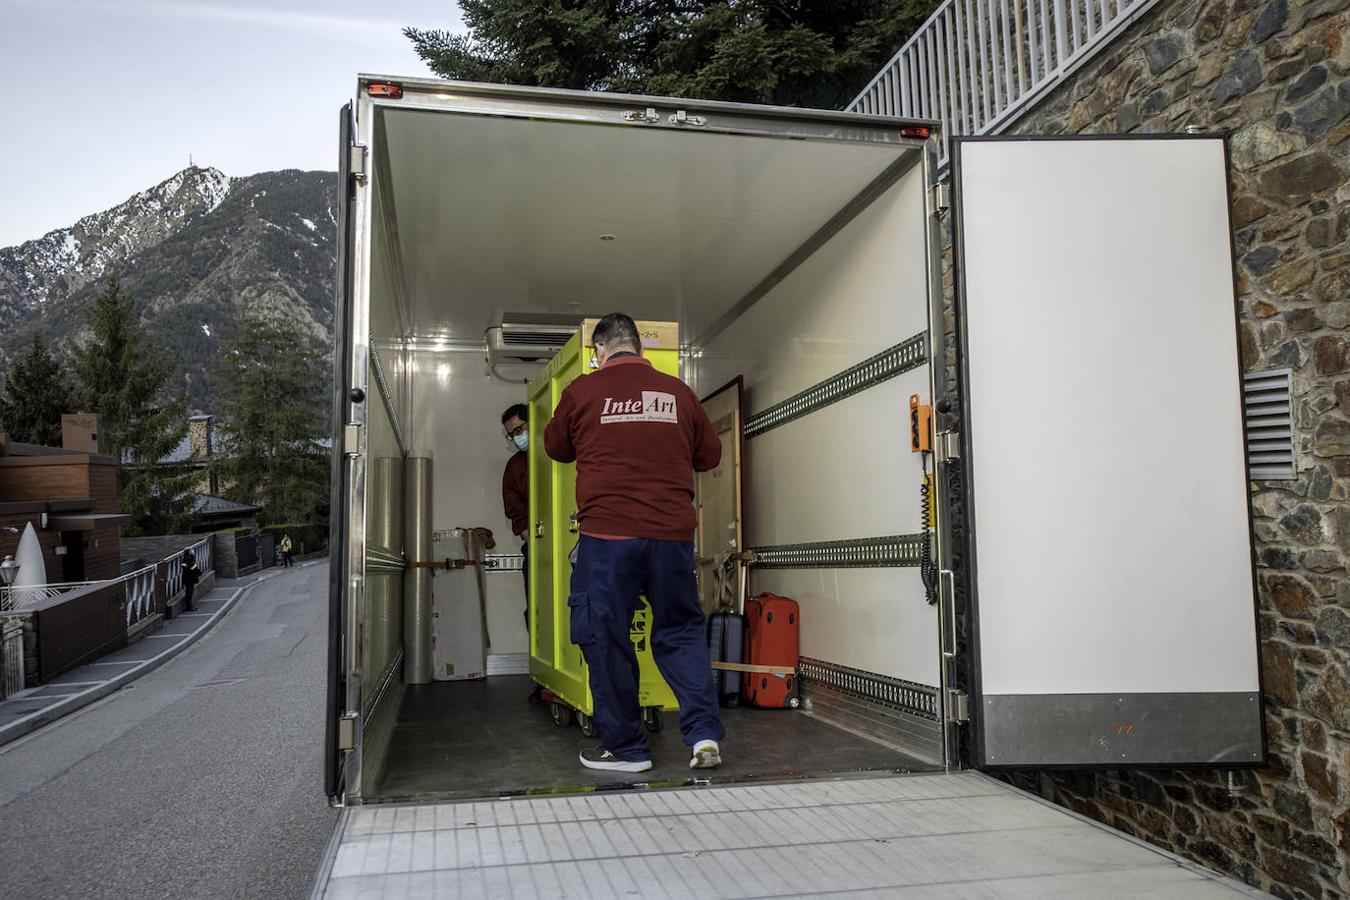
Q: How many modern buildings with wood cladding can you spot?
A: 1